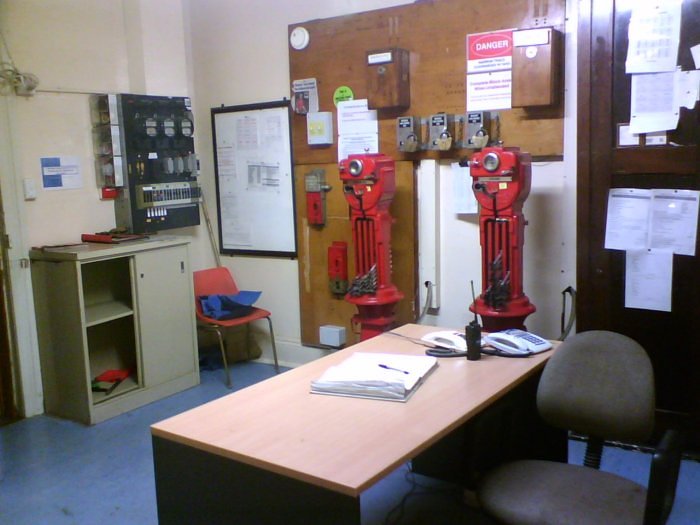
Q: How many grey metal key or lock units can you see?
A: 3